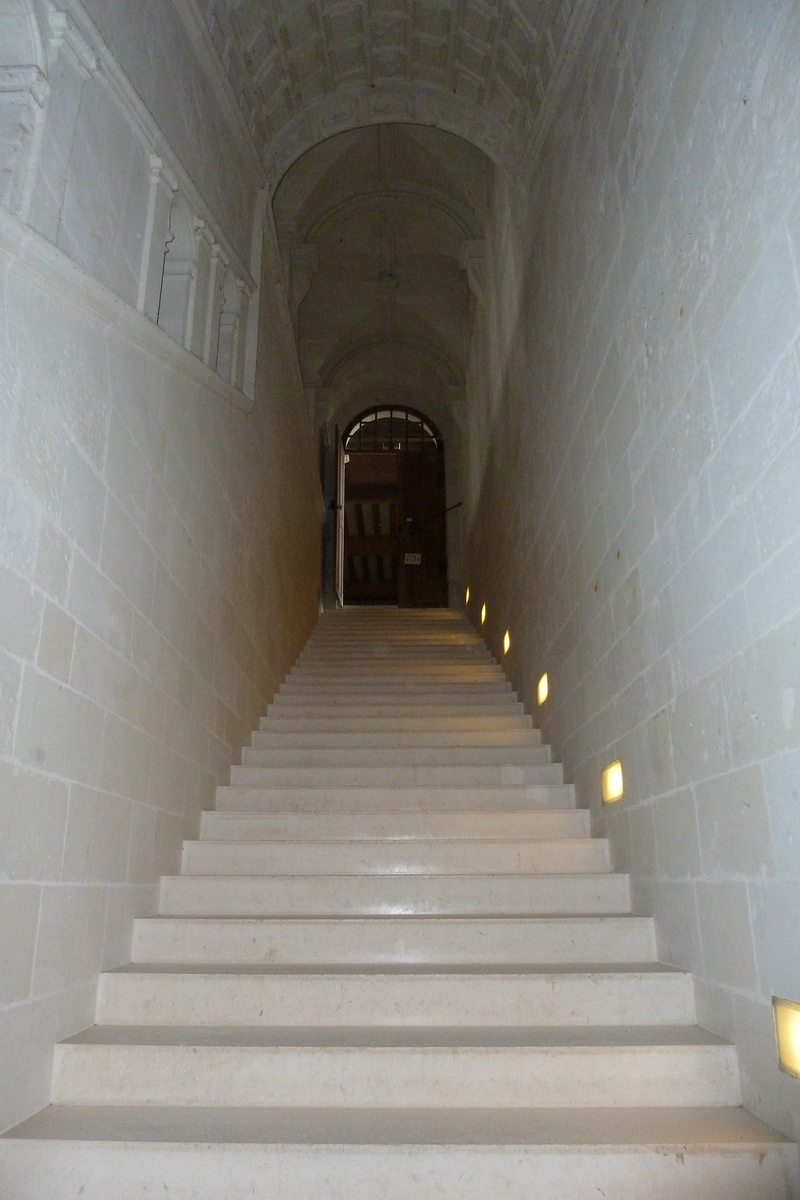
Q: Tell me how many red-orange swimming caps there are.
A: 0